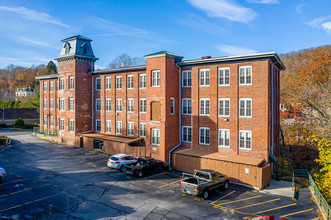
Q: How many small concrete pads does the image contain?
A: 1